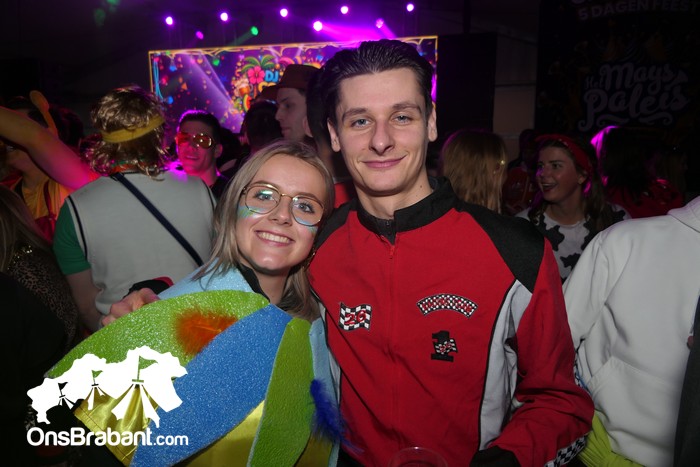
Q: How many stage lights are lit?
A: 9